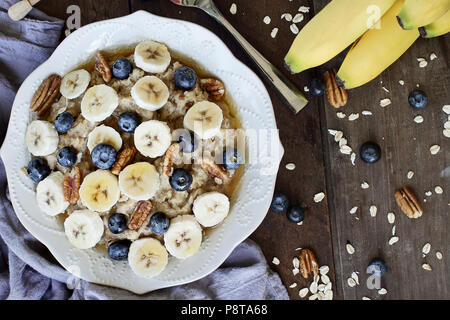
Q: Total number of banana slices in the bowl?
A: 15